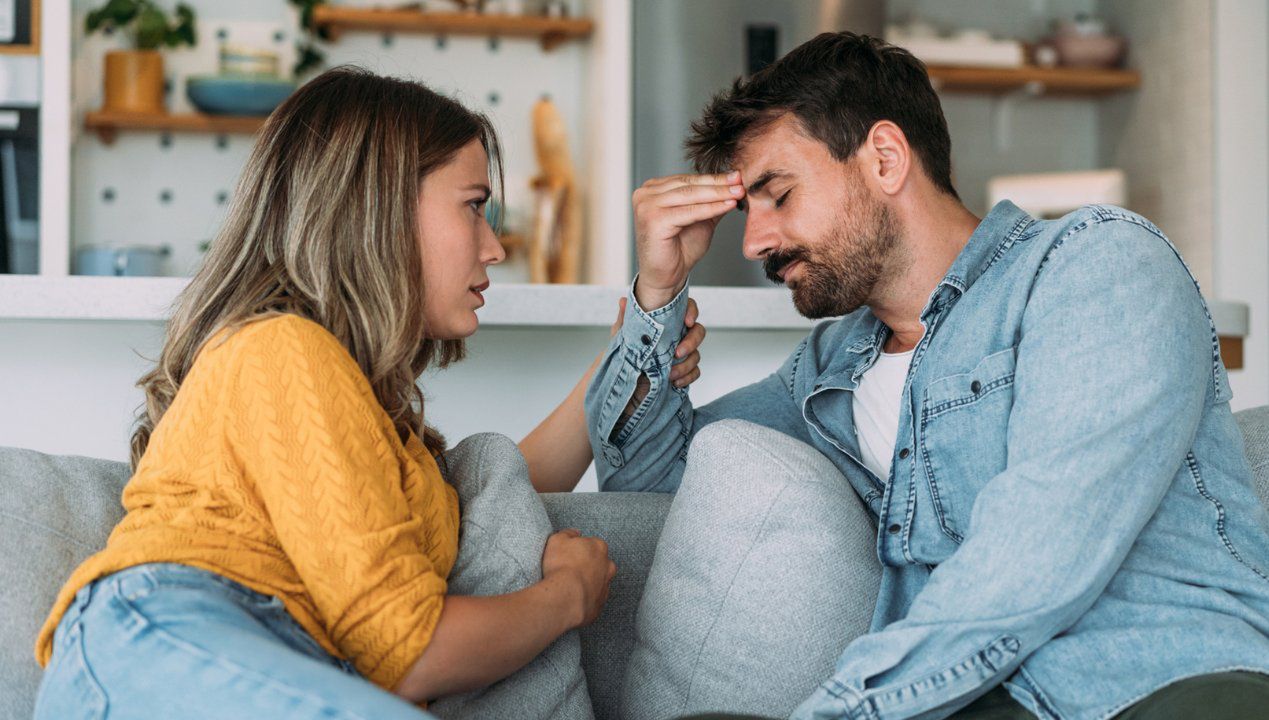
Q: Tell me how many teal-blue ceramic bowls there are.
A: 1